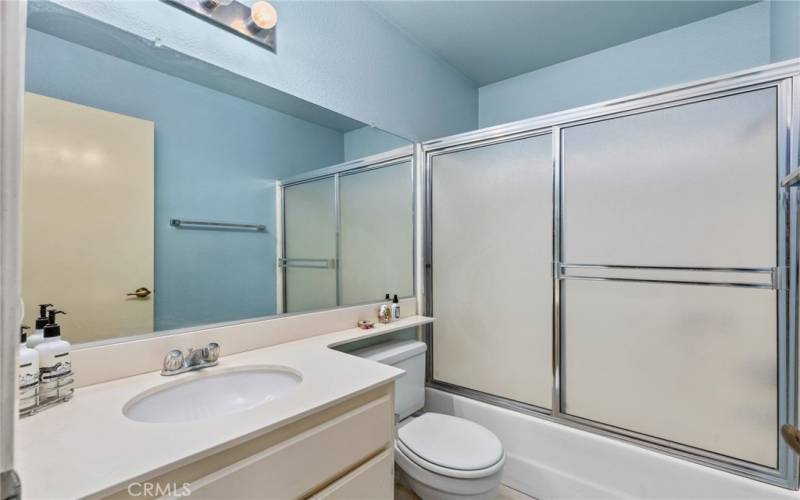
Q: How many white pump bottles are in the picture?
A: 2